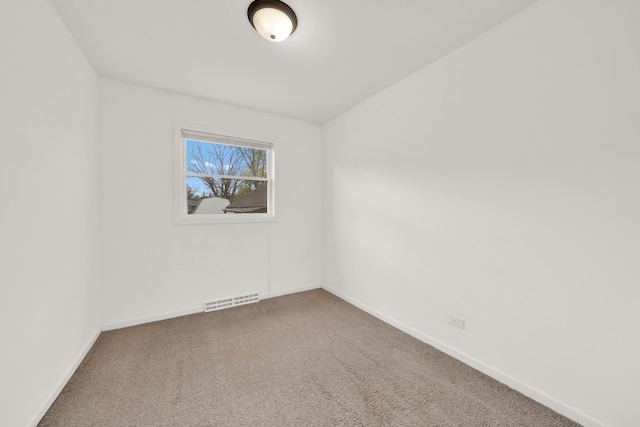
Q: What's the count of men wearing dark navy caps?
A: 0